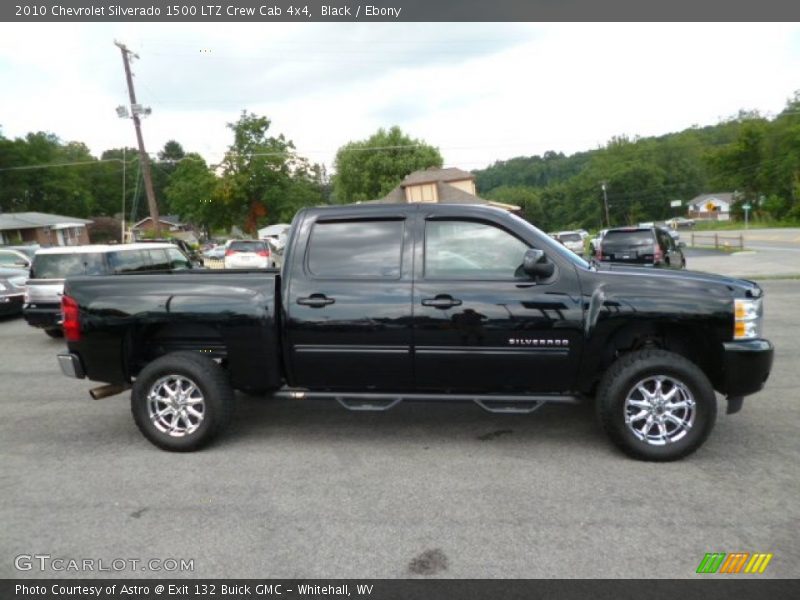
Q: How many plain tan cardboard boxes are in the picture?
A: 0